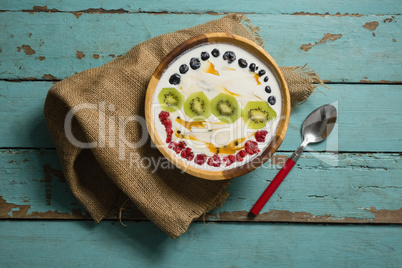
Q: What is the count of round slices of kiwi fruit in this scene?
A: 4